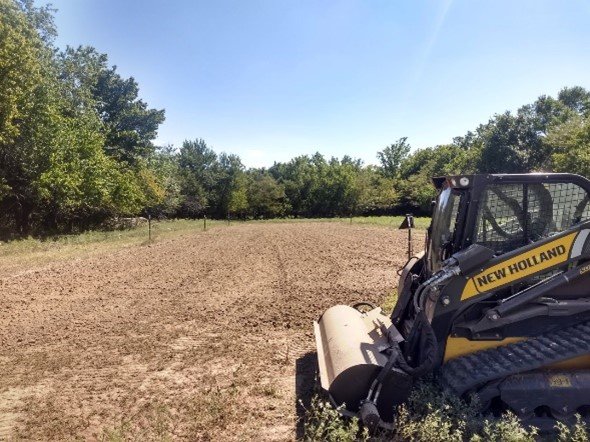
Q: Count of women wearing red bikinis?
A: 0